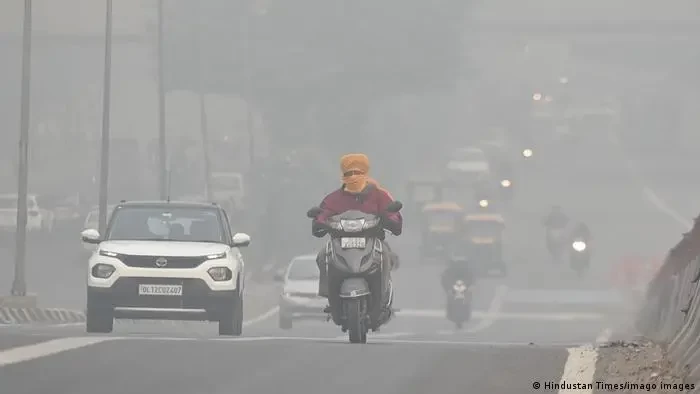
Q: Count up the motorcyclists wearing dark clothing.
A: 3